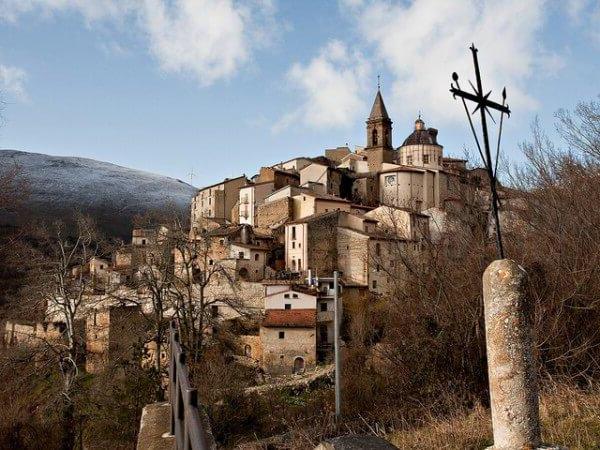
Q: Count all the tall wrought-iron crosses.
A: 1